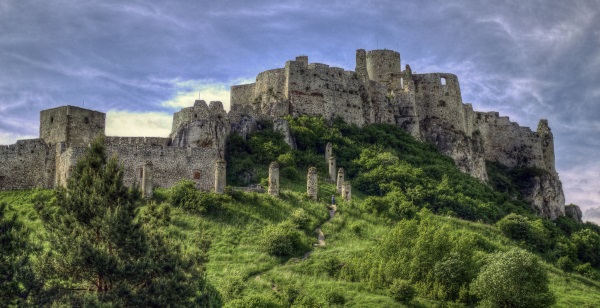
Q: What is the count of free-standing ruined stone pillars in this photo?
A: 8